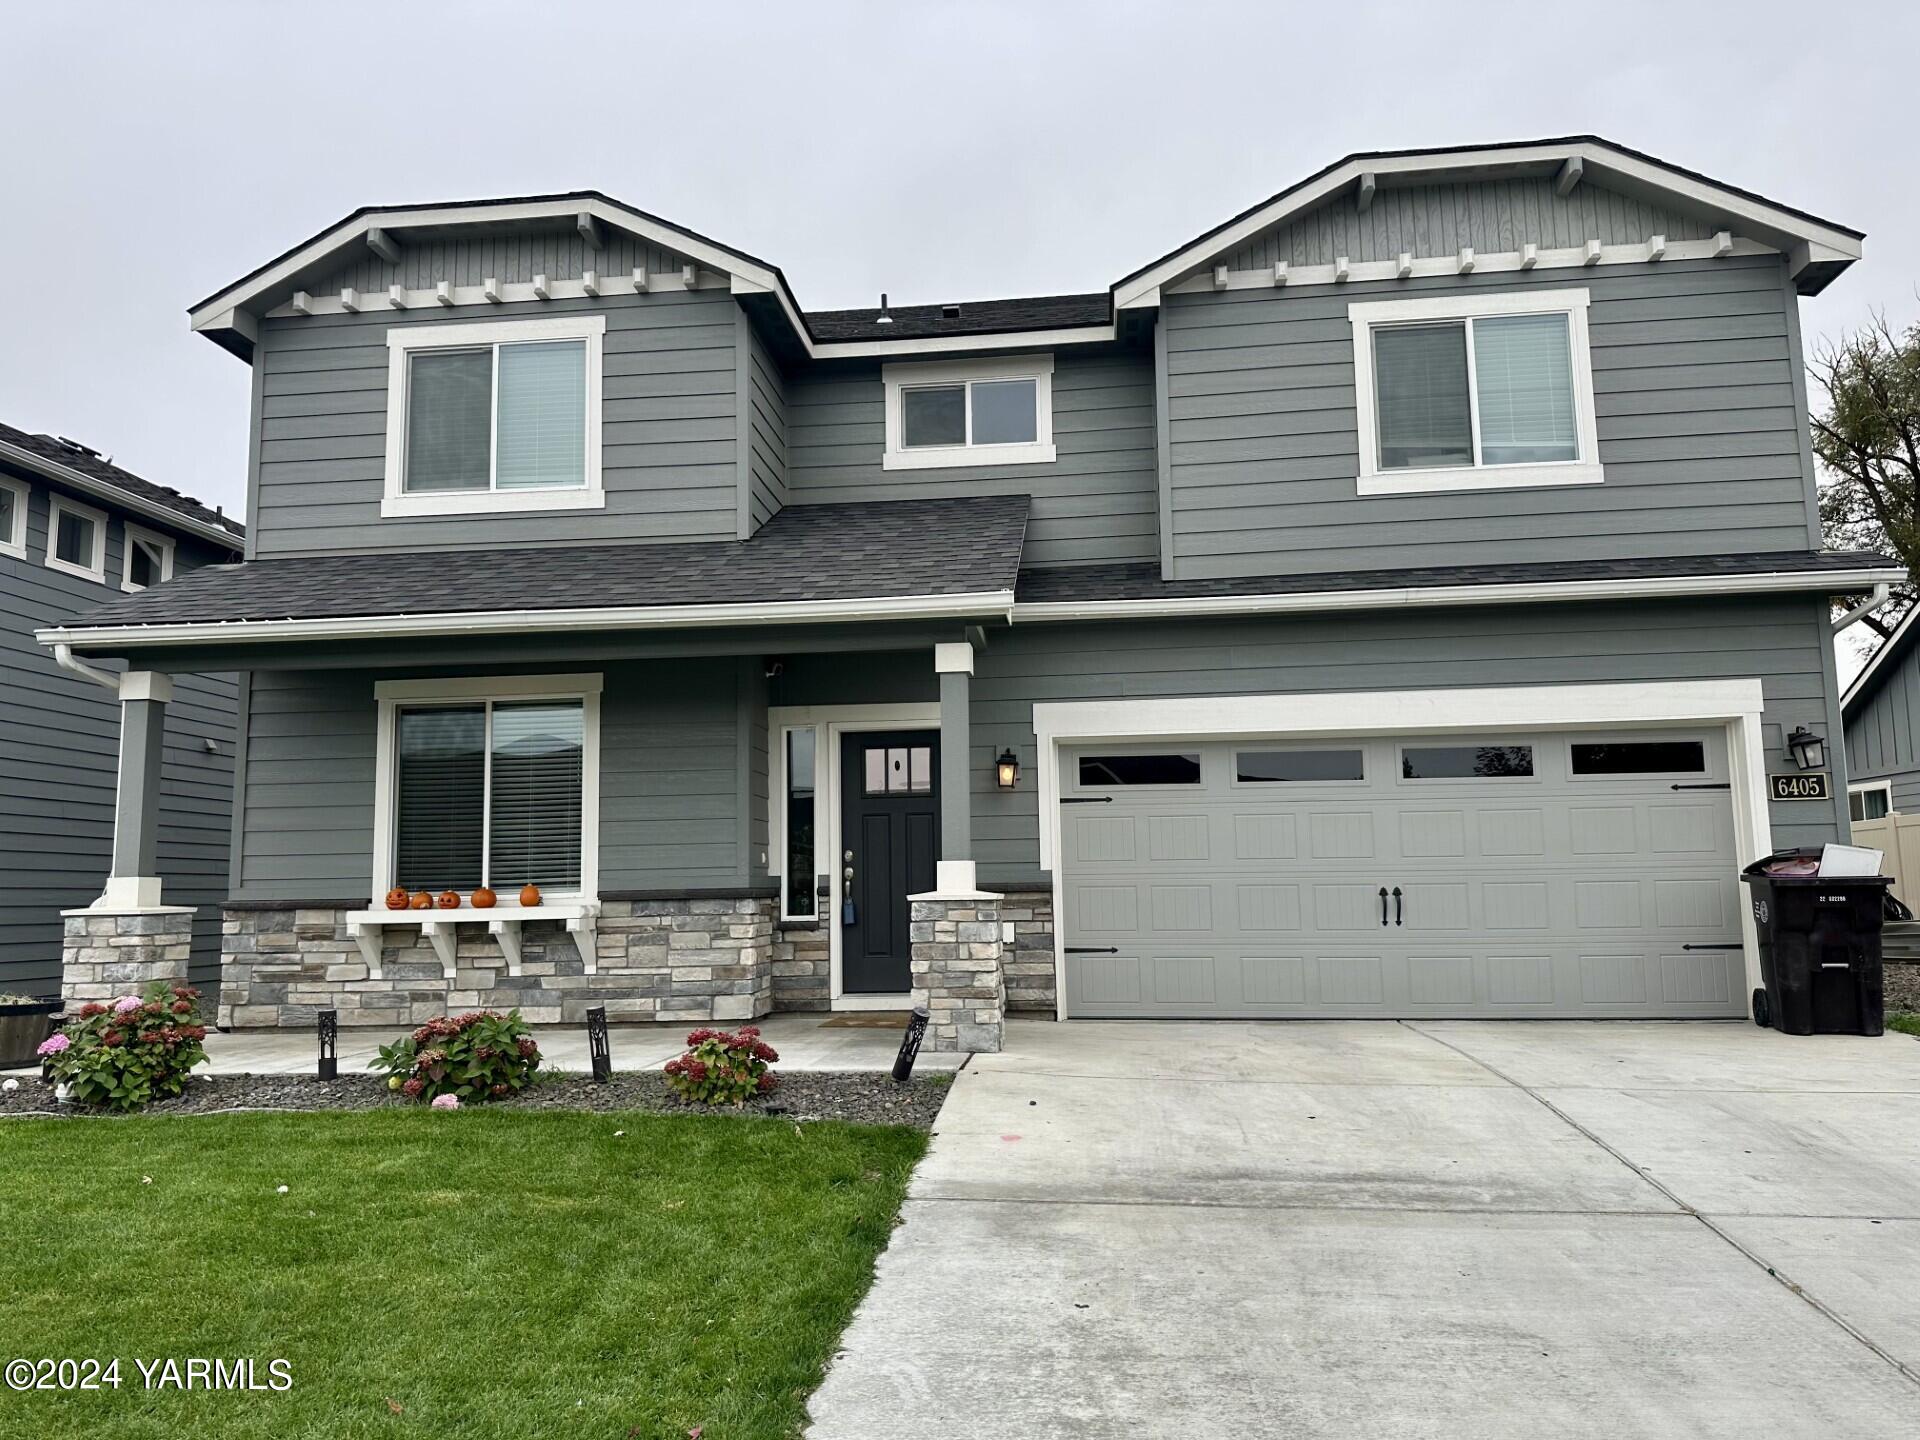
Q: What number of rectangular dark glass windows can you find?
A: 4